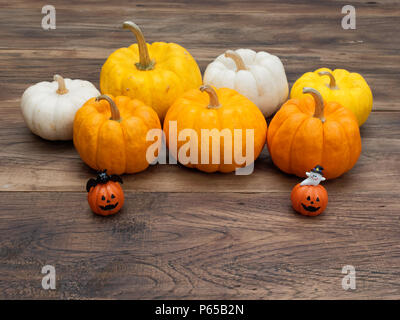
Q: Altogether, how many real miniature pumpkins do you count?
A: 7